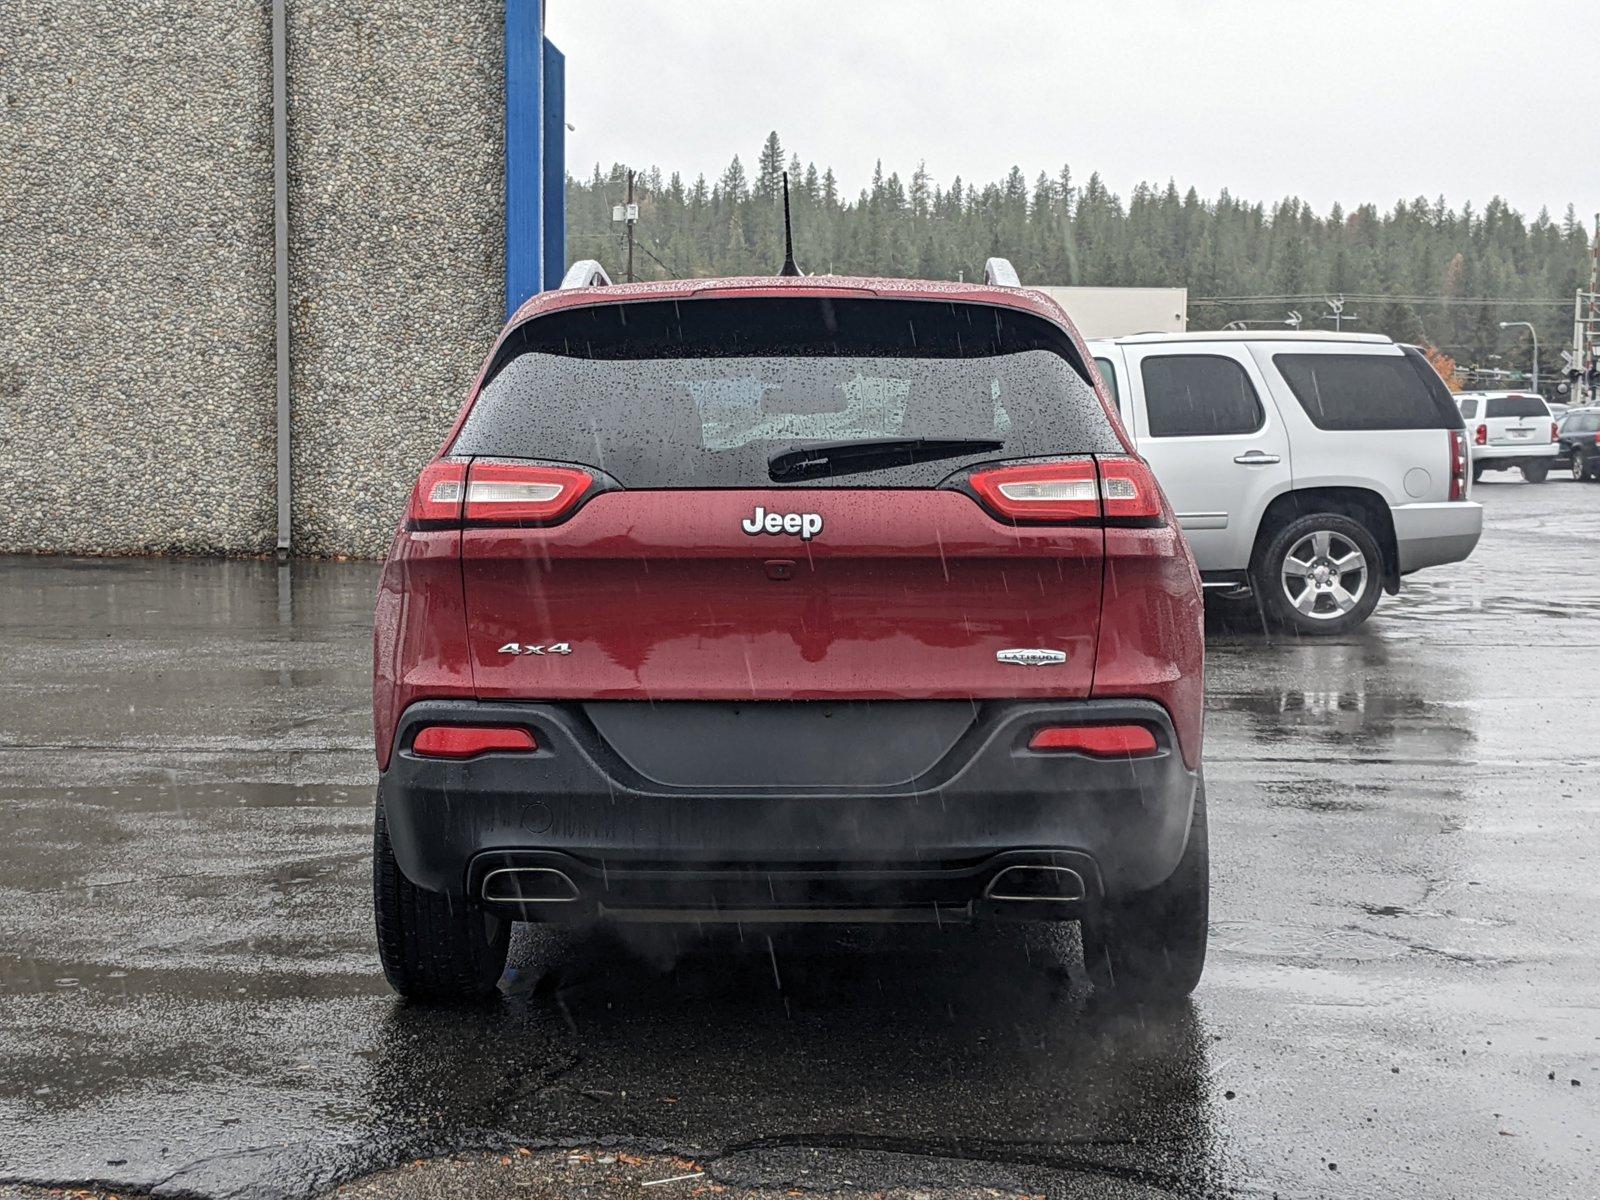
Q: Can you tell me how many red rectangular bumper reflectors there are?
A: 2